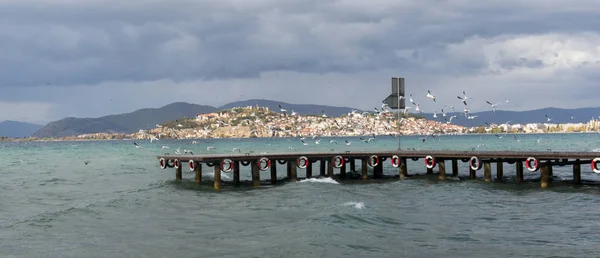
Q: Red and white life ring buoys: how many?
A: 13